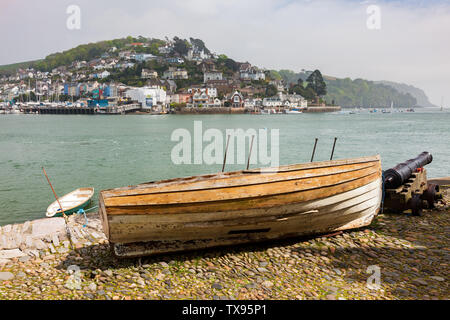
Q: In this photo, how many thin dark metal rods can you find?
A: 4